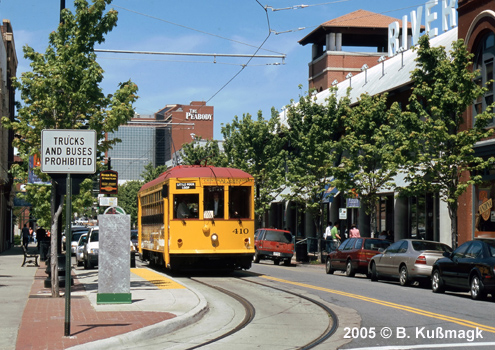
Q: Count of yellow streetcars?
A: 1